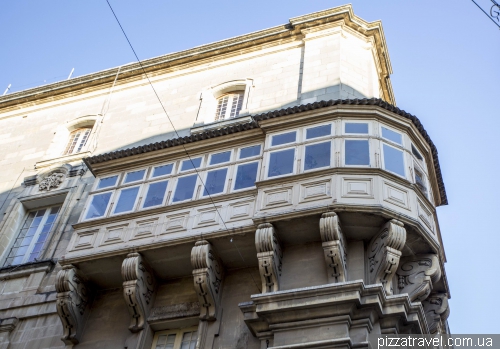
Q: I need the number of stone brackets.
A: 8